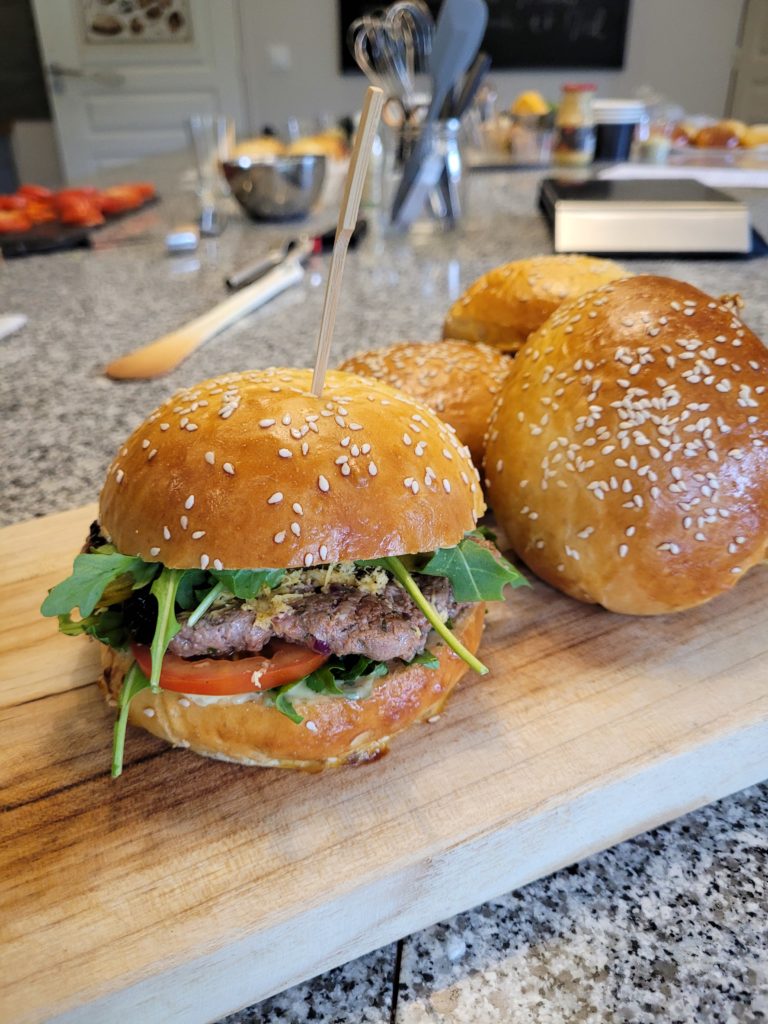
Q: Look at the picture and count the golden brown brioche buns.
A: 4